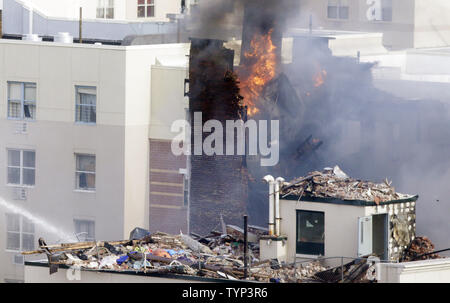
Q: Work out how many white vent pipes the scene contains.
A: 2